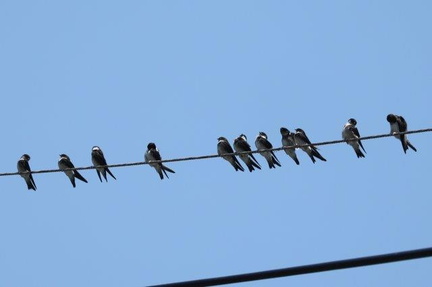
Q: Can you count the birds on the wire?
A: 11